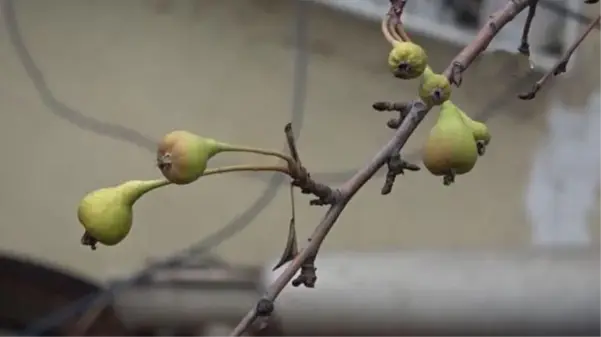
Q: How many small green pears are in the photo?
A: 6